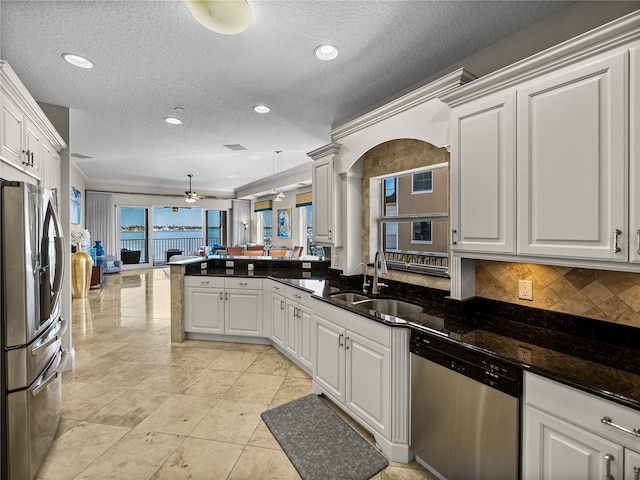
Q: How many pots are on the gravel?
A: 0